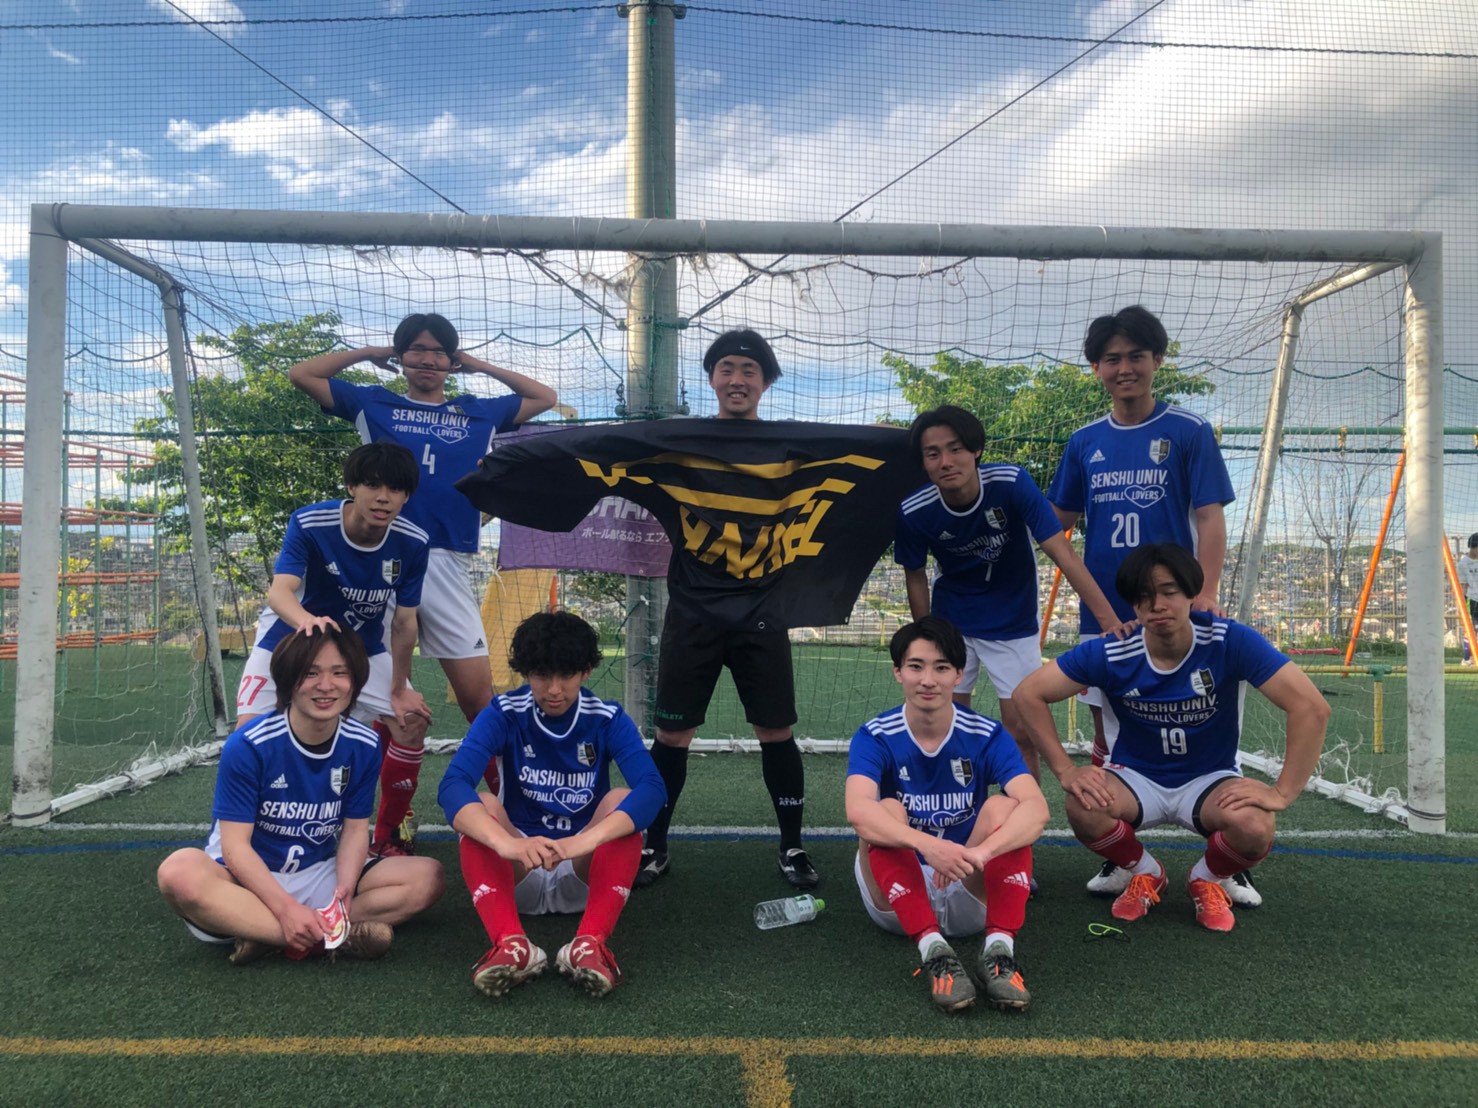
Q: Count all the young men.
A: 9